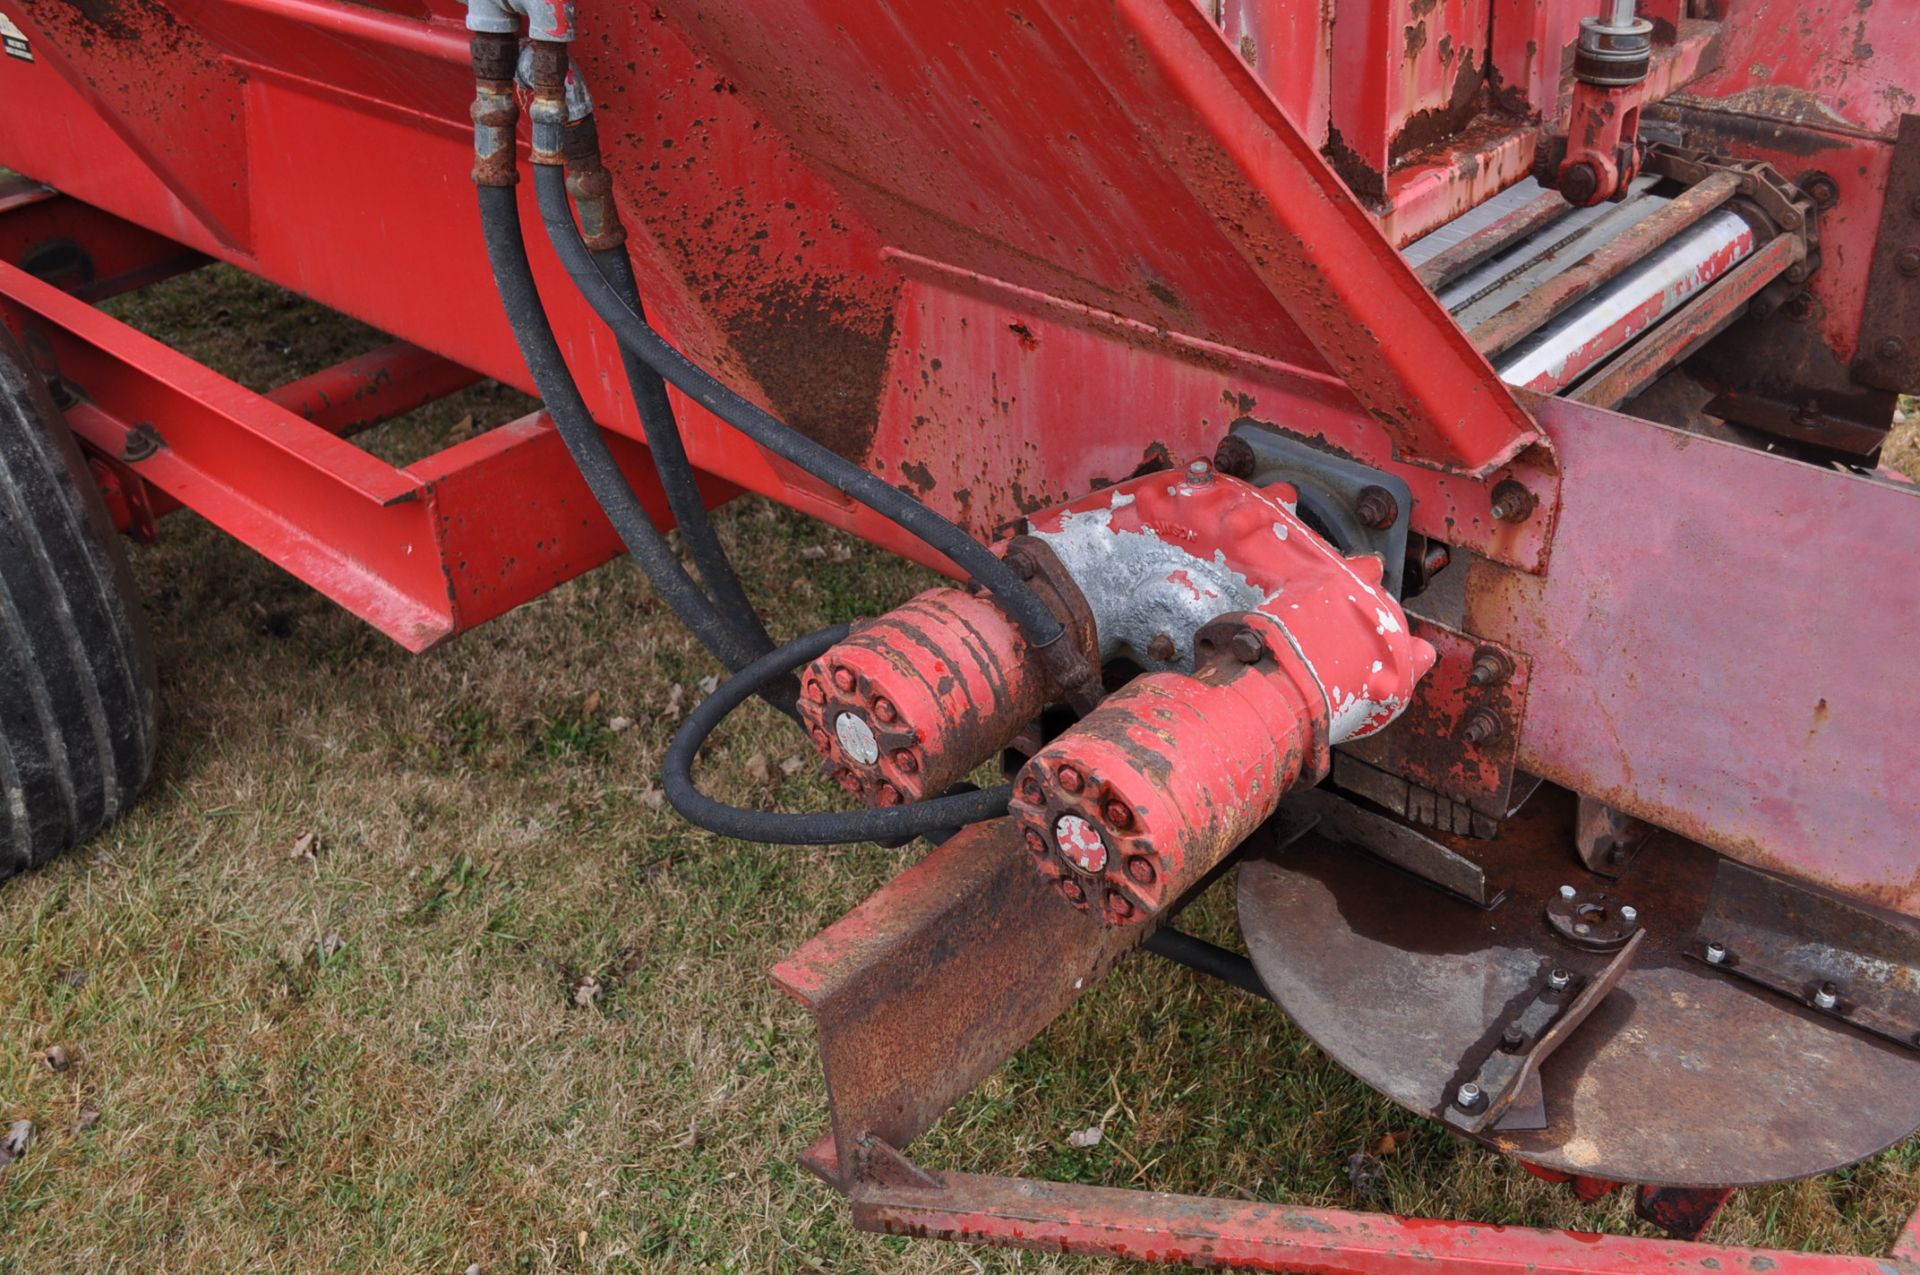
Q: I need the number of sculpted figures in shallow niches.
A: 0